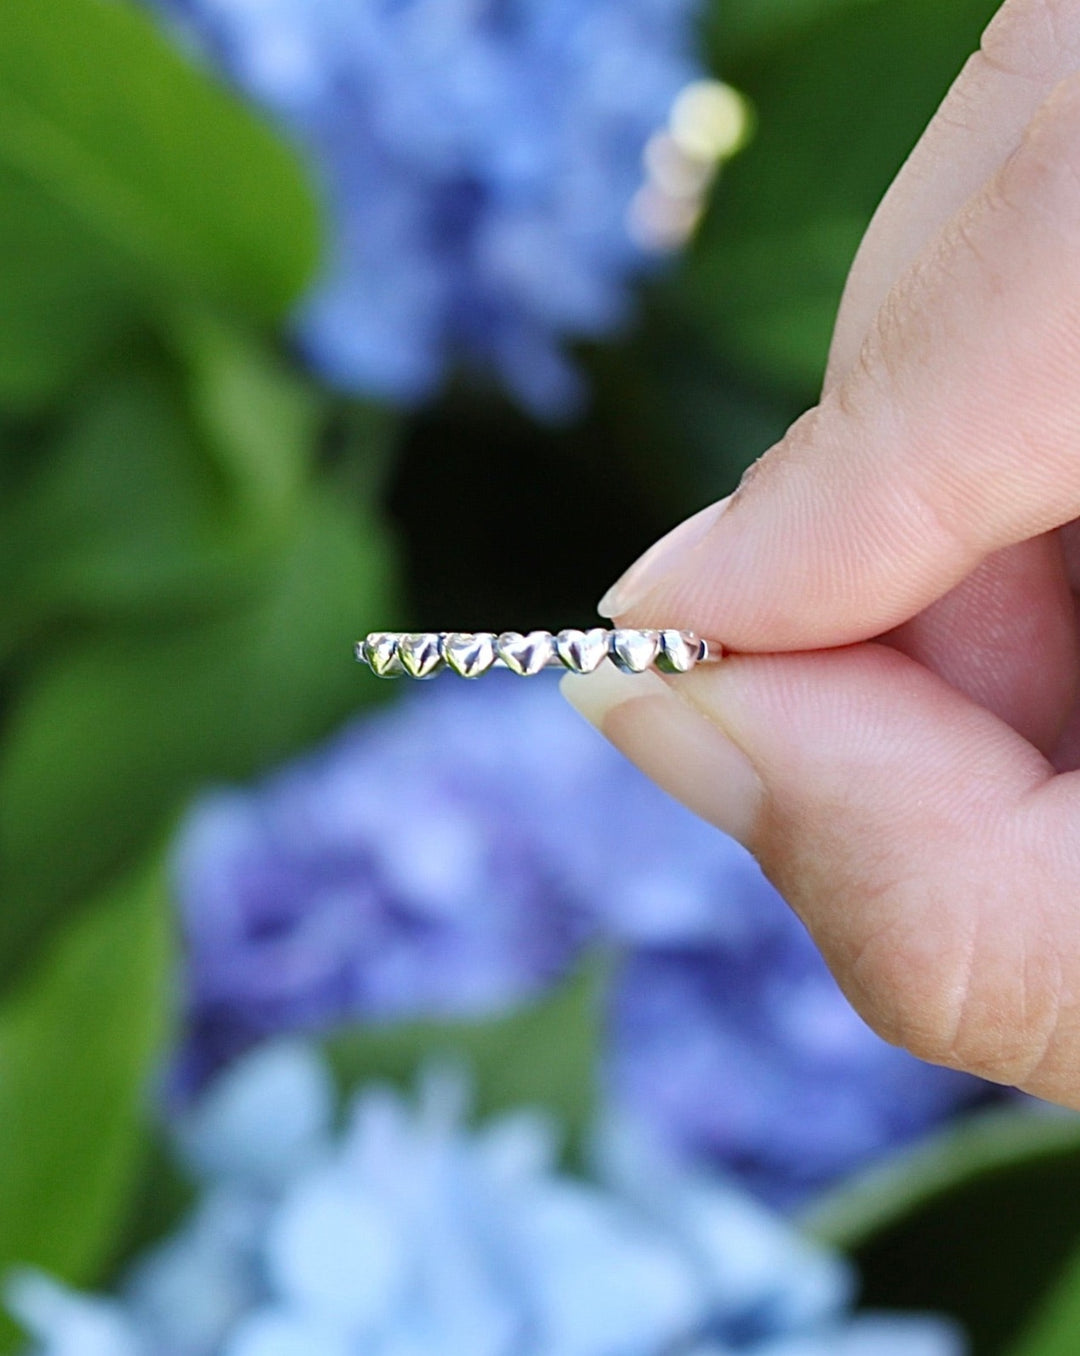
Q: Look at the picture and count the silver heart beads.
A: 7